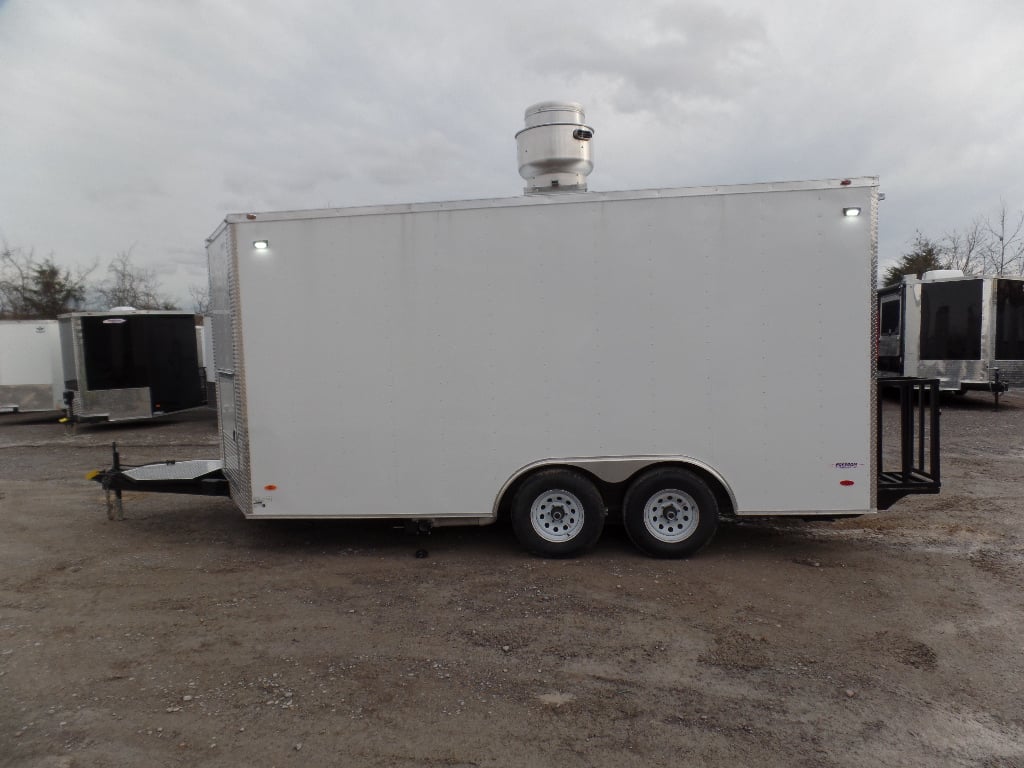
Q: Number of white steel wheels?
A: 2